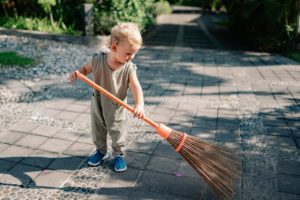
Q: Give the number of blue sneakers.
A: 2